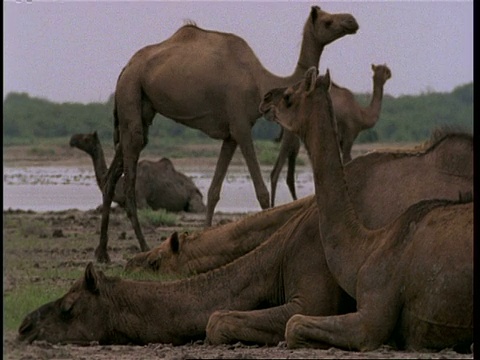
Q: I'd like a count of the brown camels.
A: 6